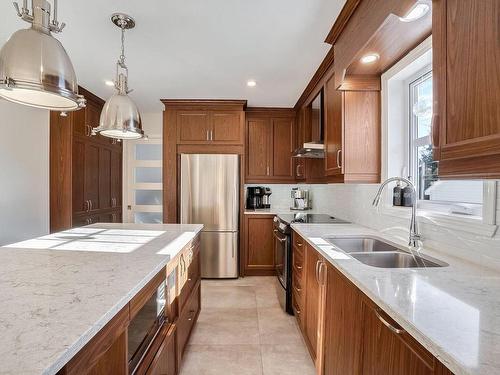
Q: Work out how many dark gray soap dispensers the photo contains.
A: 2